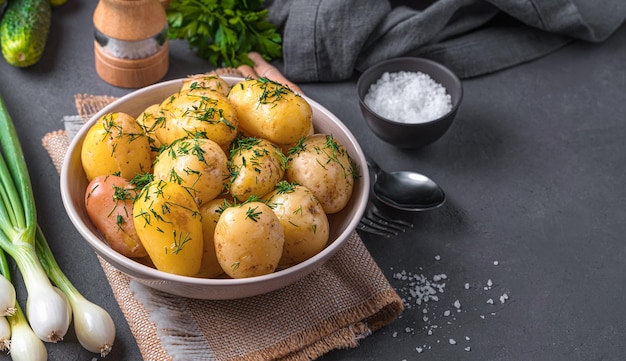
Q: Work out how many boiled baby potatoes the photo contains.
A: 13